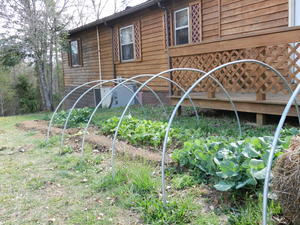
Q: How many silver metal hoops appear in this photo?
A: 6